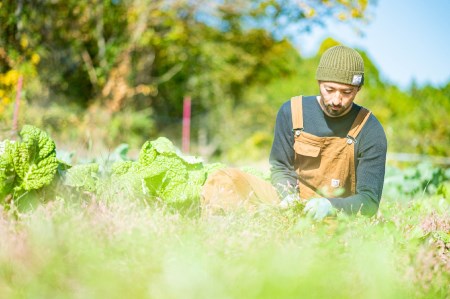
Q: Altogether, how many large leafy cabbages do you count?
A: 2